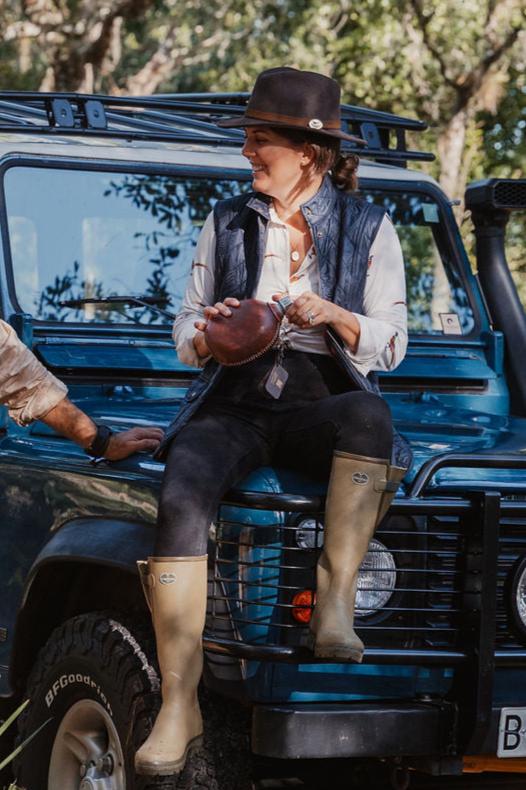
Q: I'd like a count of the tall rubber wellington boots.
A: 2